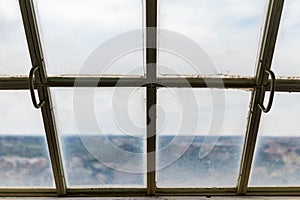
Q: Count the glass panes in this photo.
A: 8